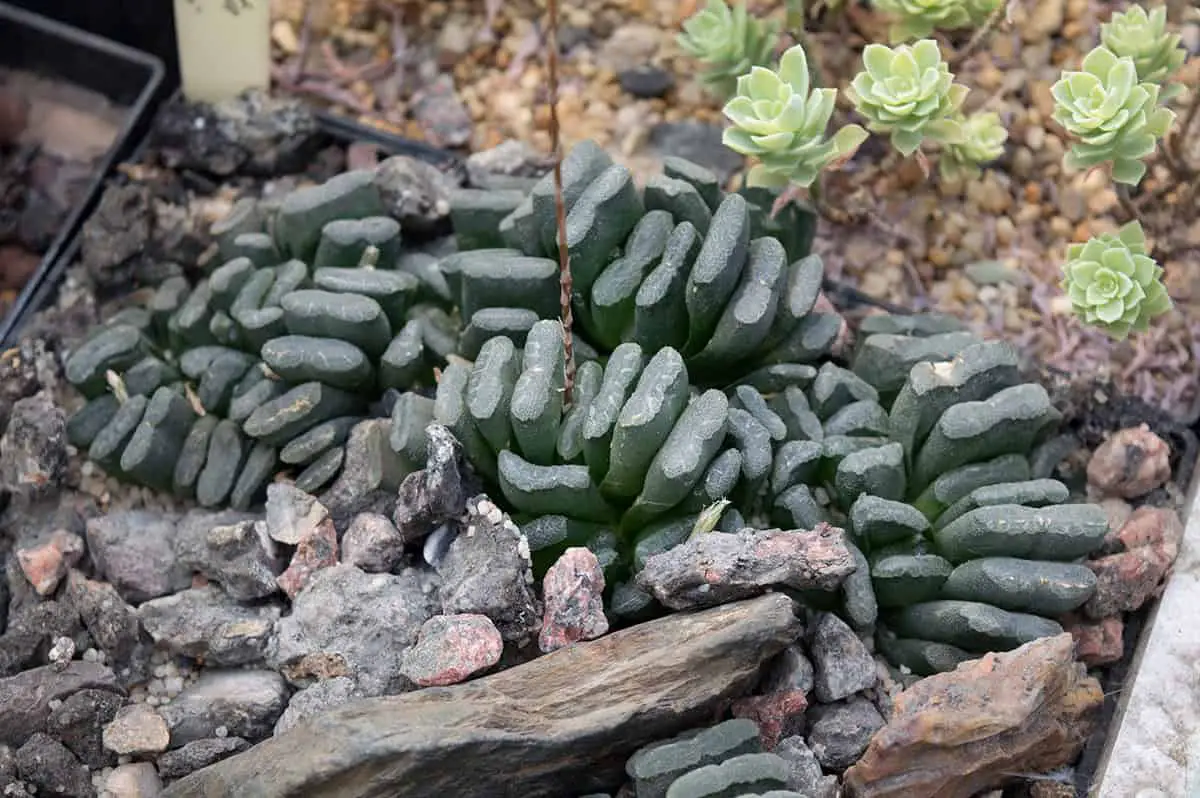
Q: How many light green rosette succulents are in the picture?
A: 8